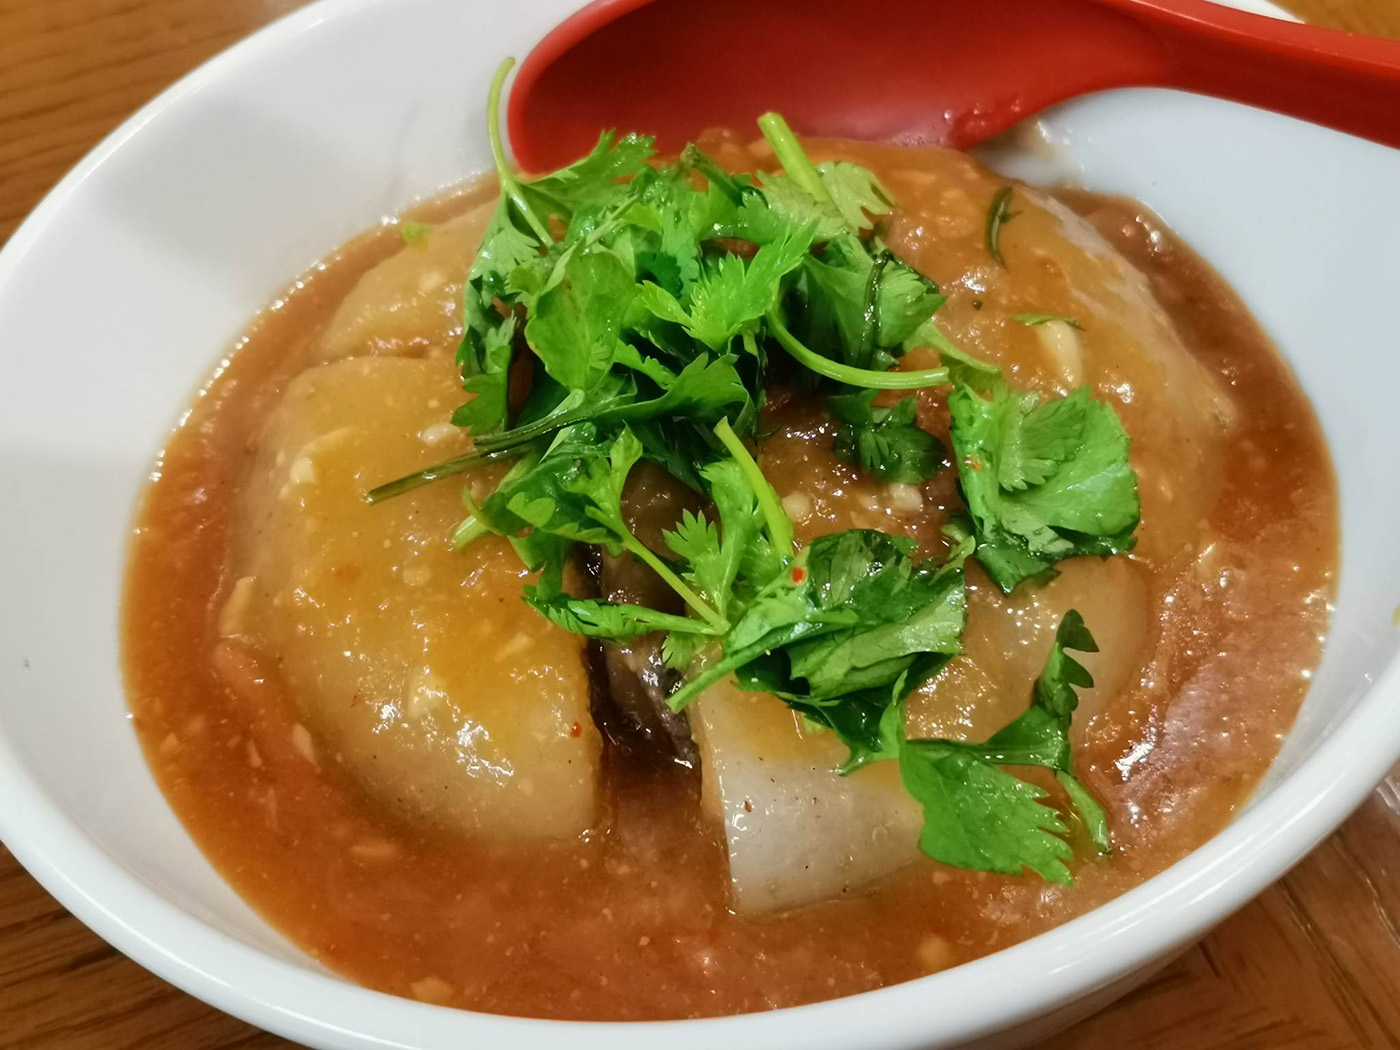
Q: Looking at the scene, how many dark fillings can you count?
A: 1